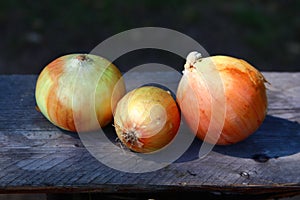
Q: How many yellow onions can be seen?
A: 3